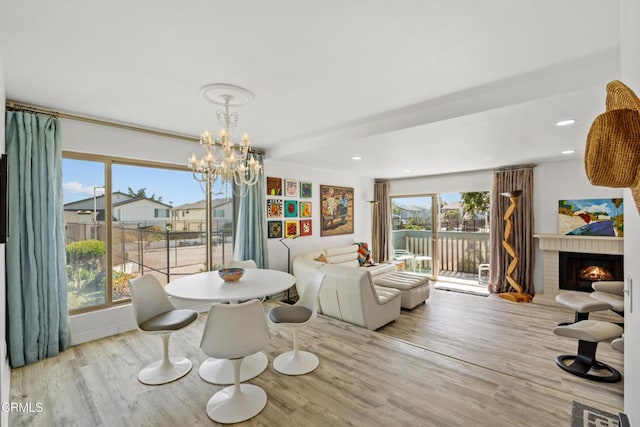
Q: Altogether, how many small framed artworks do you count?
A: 9